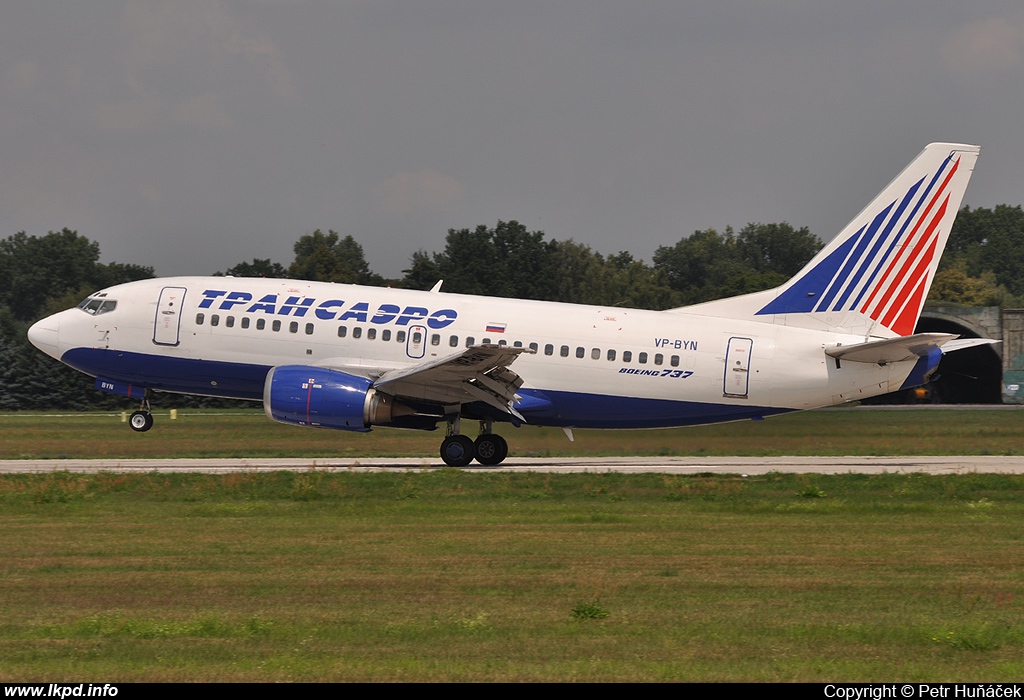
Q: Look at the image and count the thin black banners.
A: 1